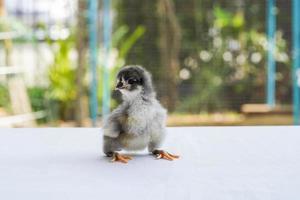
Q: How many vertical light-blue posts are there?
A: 4